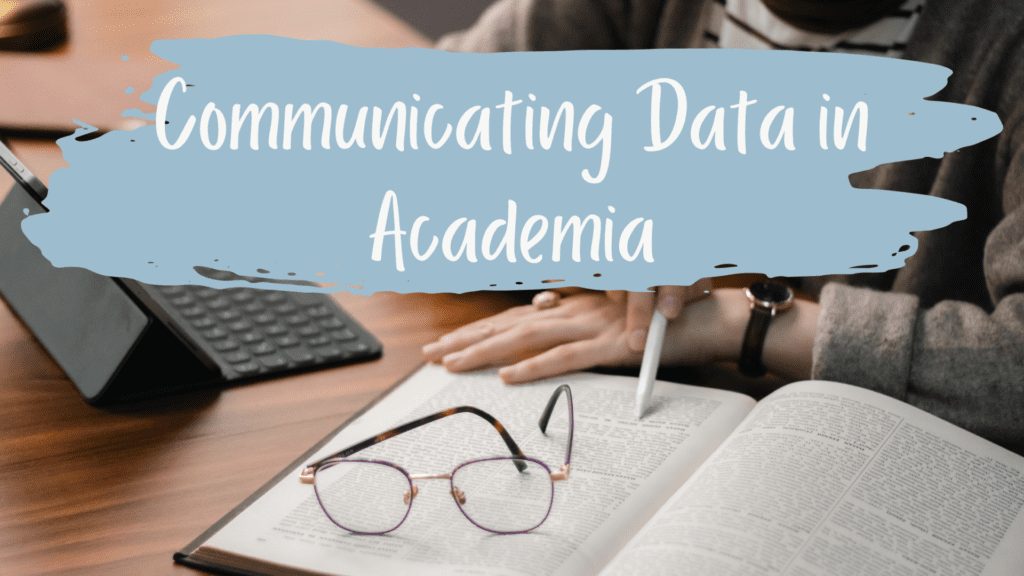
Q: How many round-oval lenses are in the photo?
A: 2